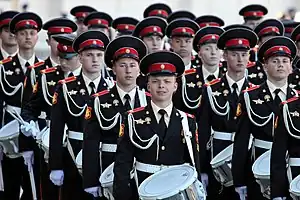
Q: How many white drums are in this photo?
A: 8